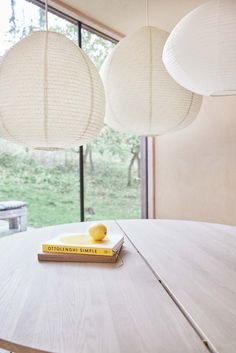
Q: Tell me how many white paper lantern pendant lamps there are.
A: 3